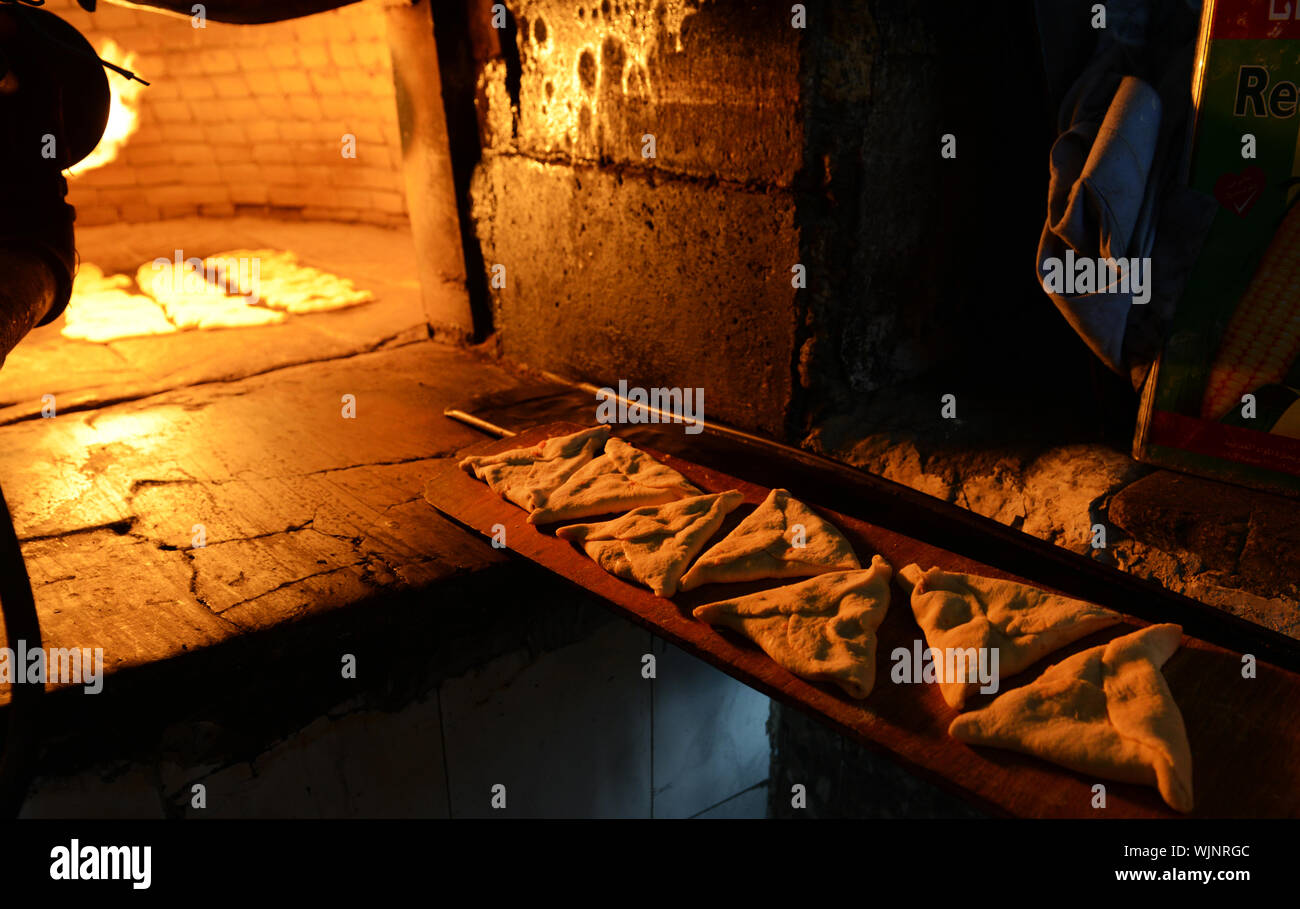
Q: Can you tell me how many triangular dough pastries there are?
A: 7